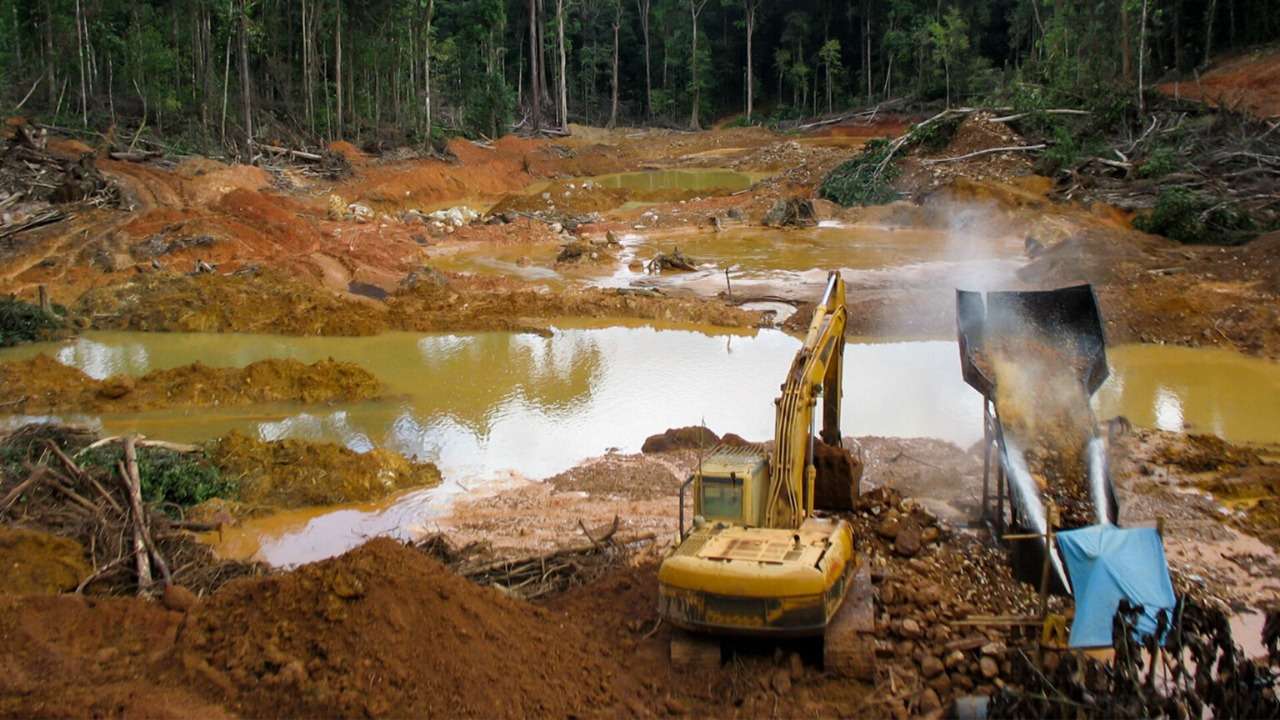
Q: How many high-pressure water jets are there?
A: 2